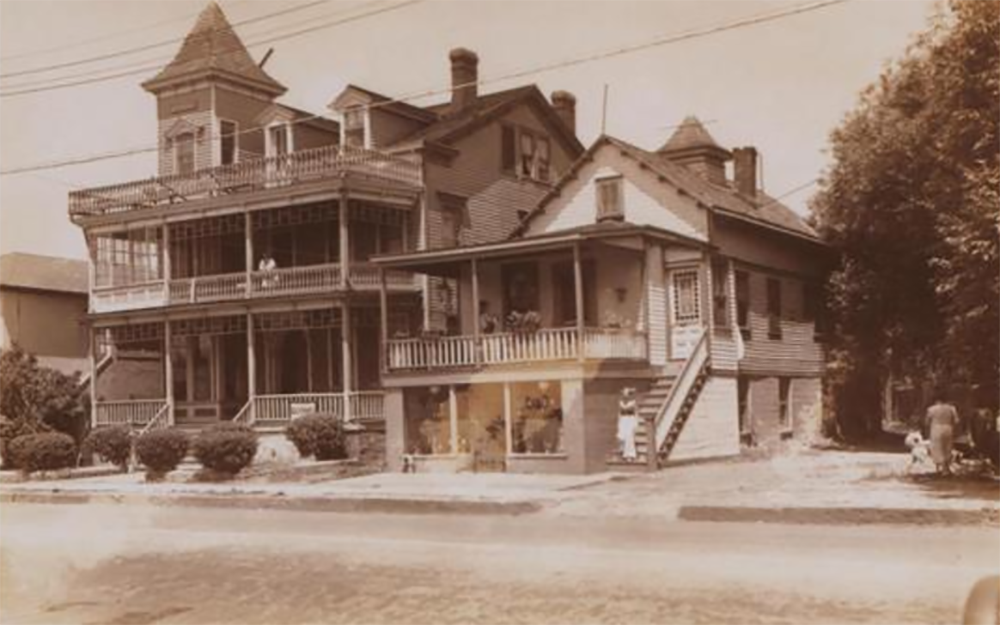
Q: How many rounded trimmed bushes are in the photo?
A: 5